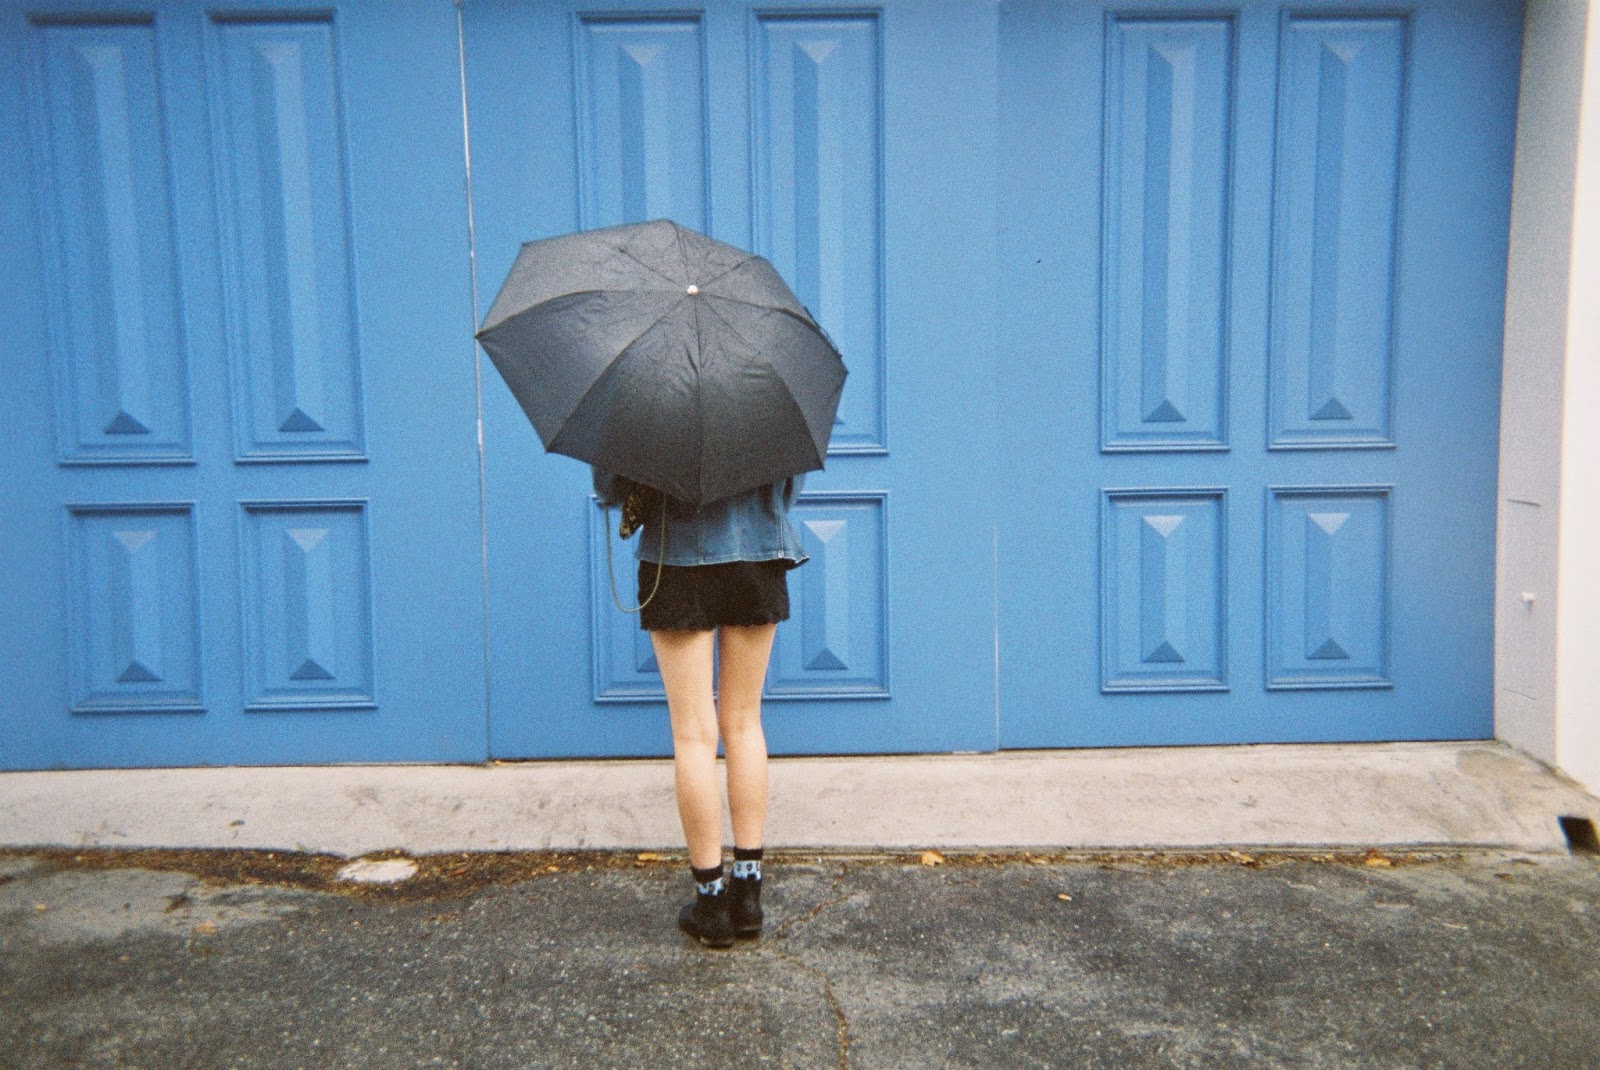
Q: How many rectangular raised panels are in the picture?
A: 12